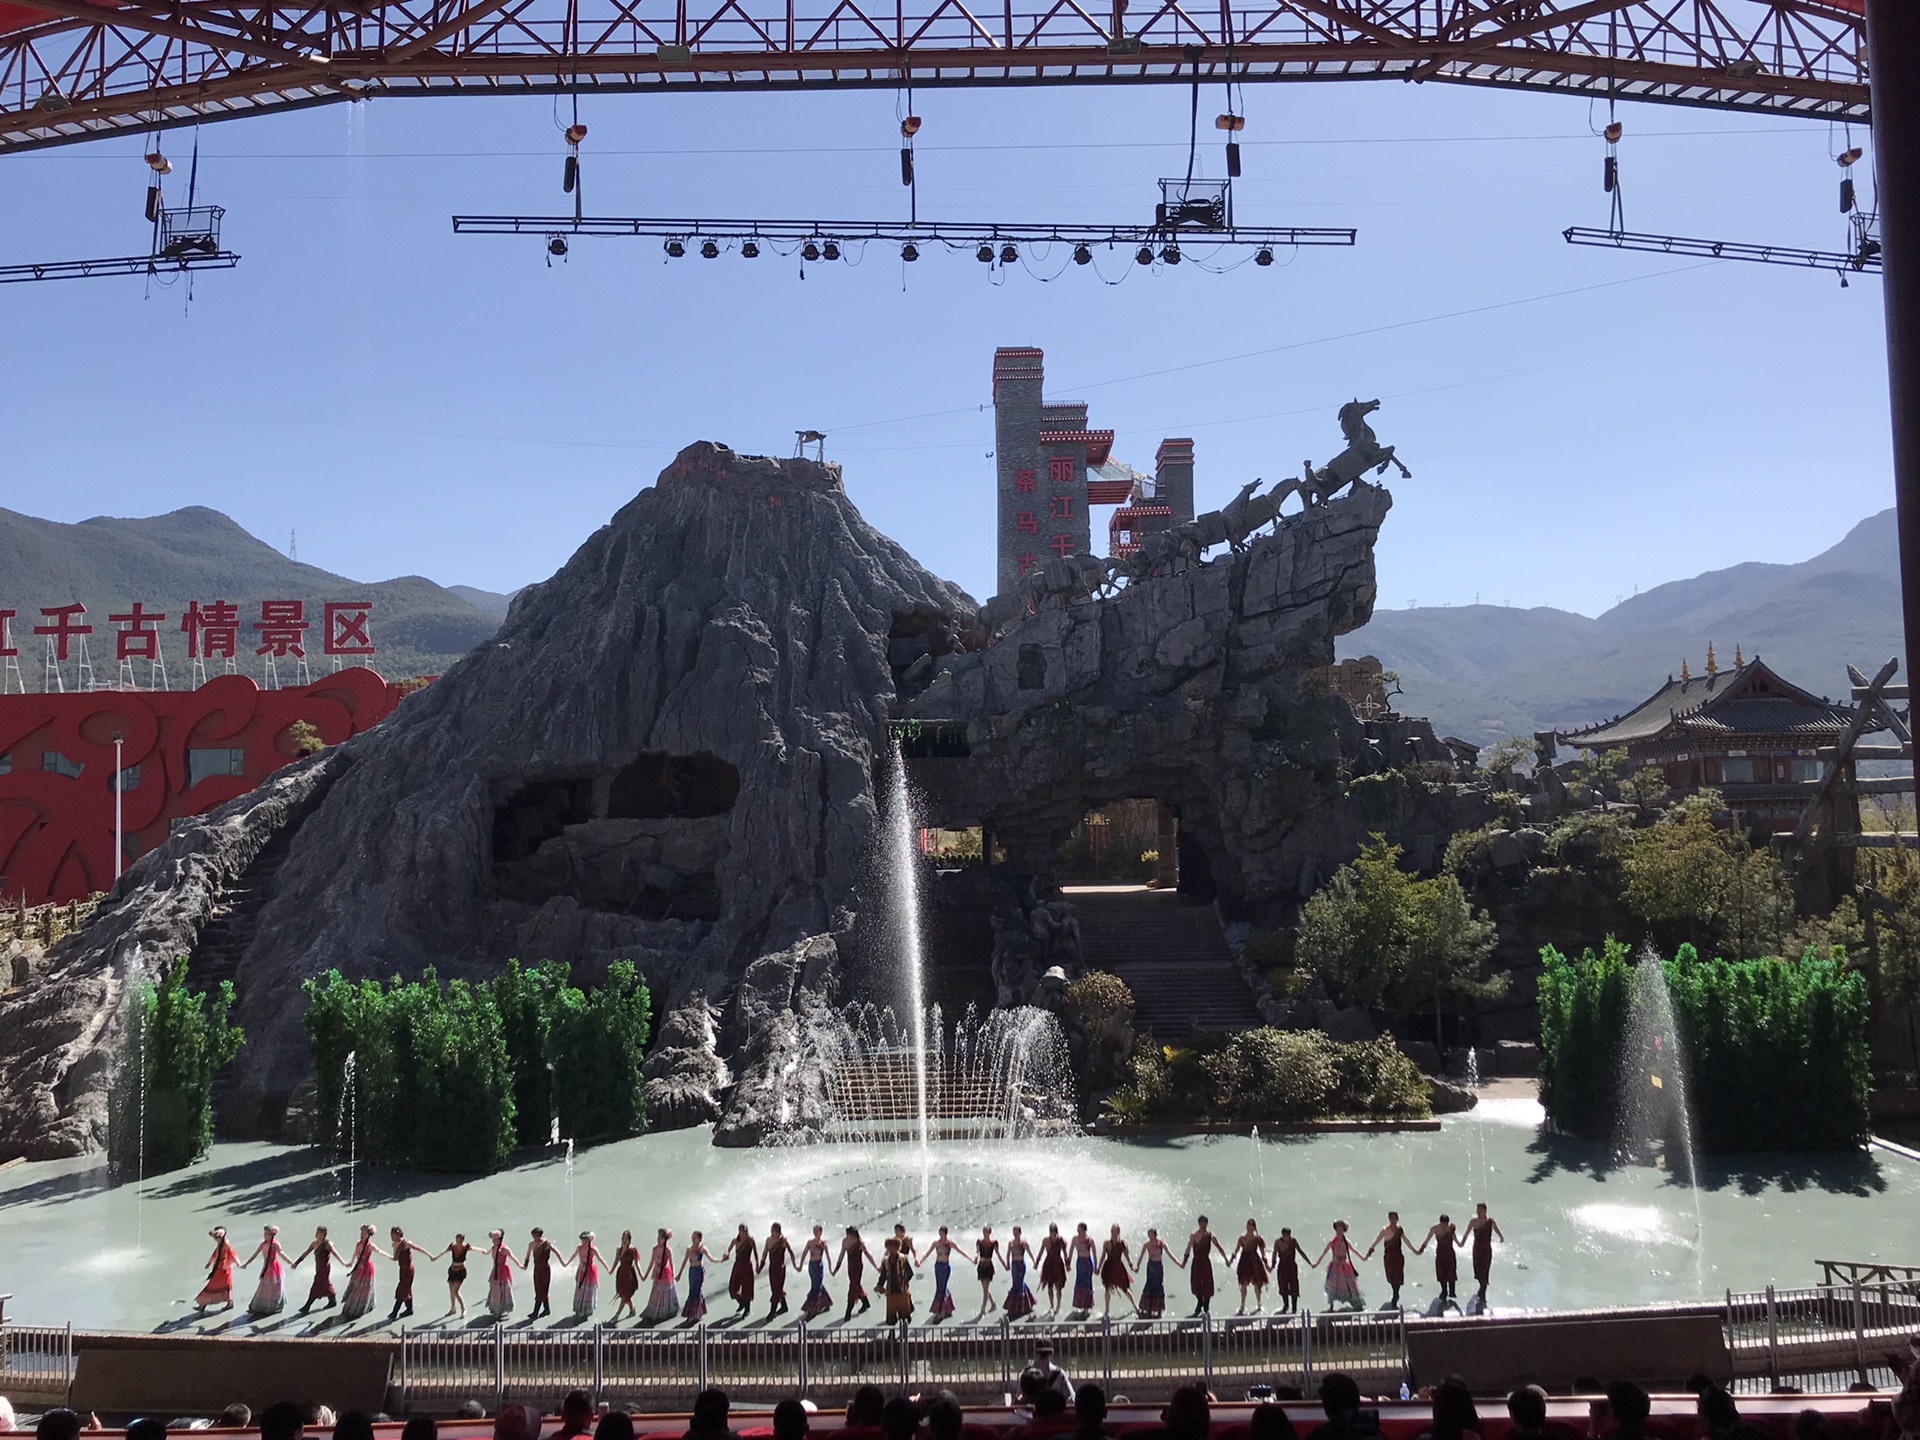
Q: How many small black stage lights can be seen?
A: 13